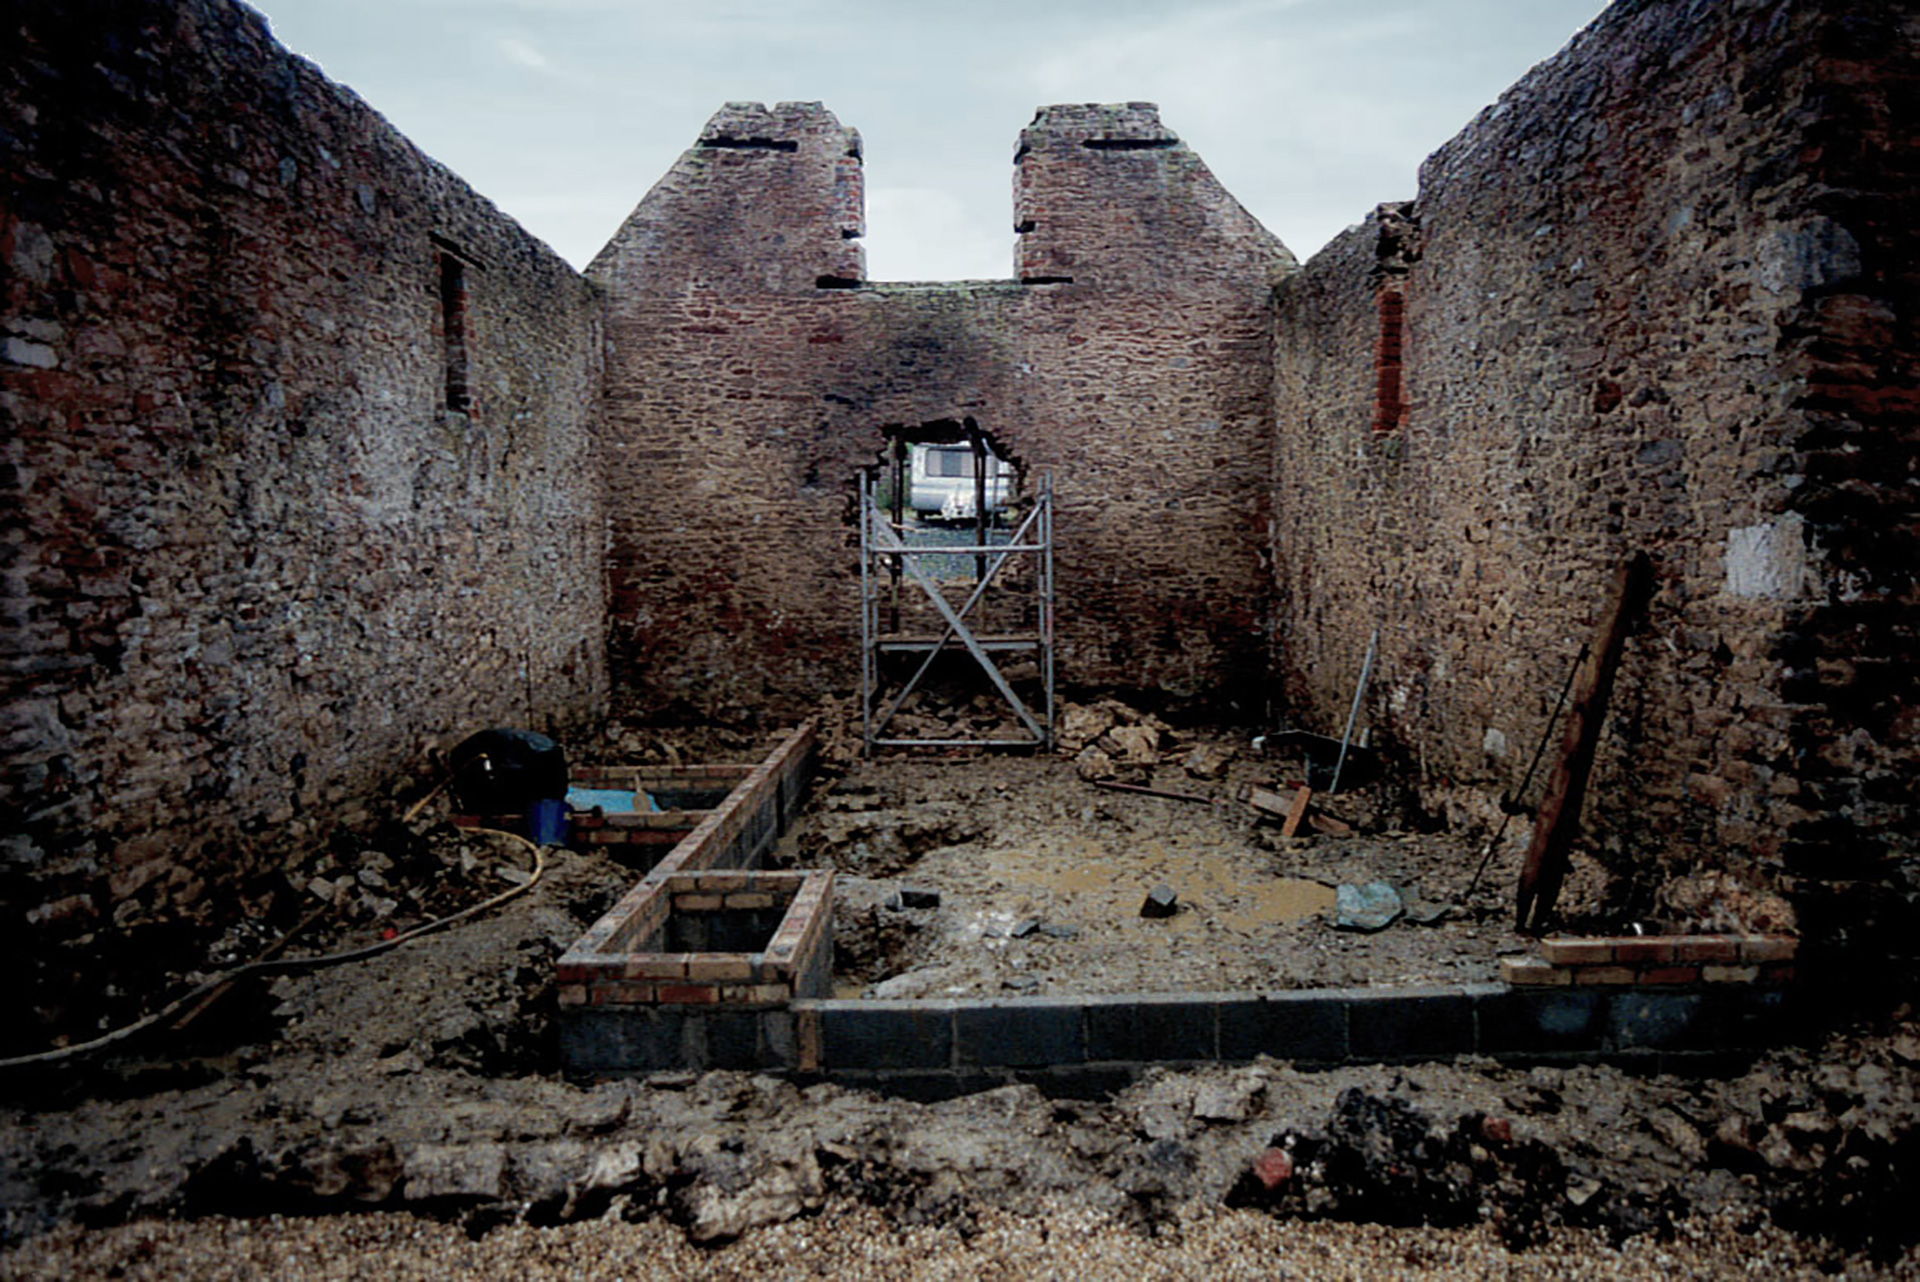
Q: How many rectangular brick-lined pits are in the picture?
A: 2